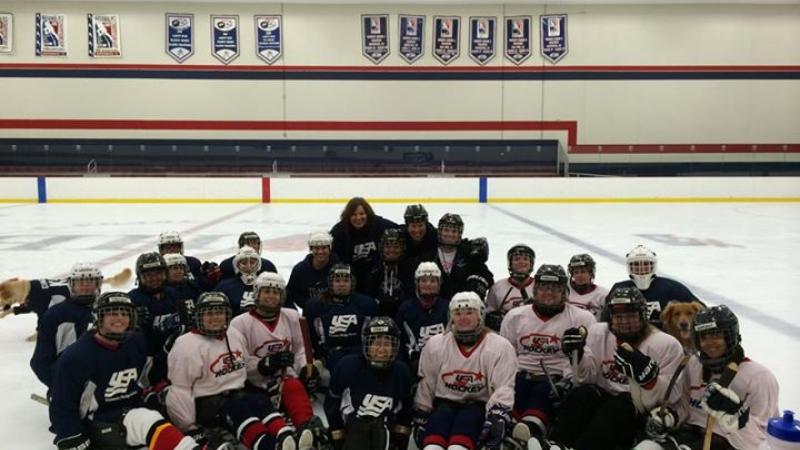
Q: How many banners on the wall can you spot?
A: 12